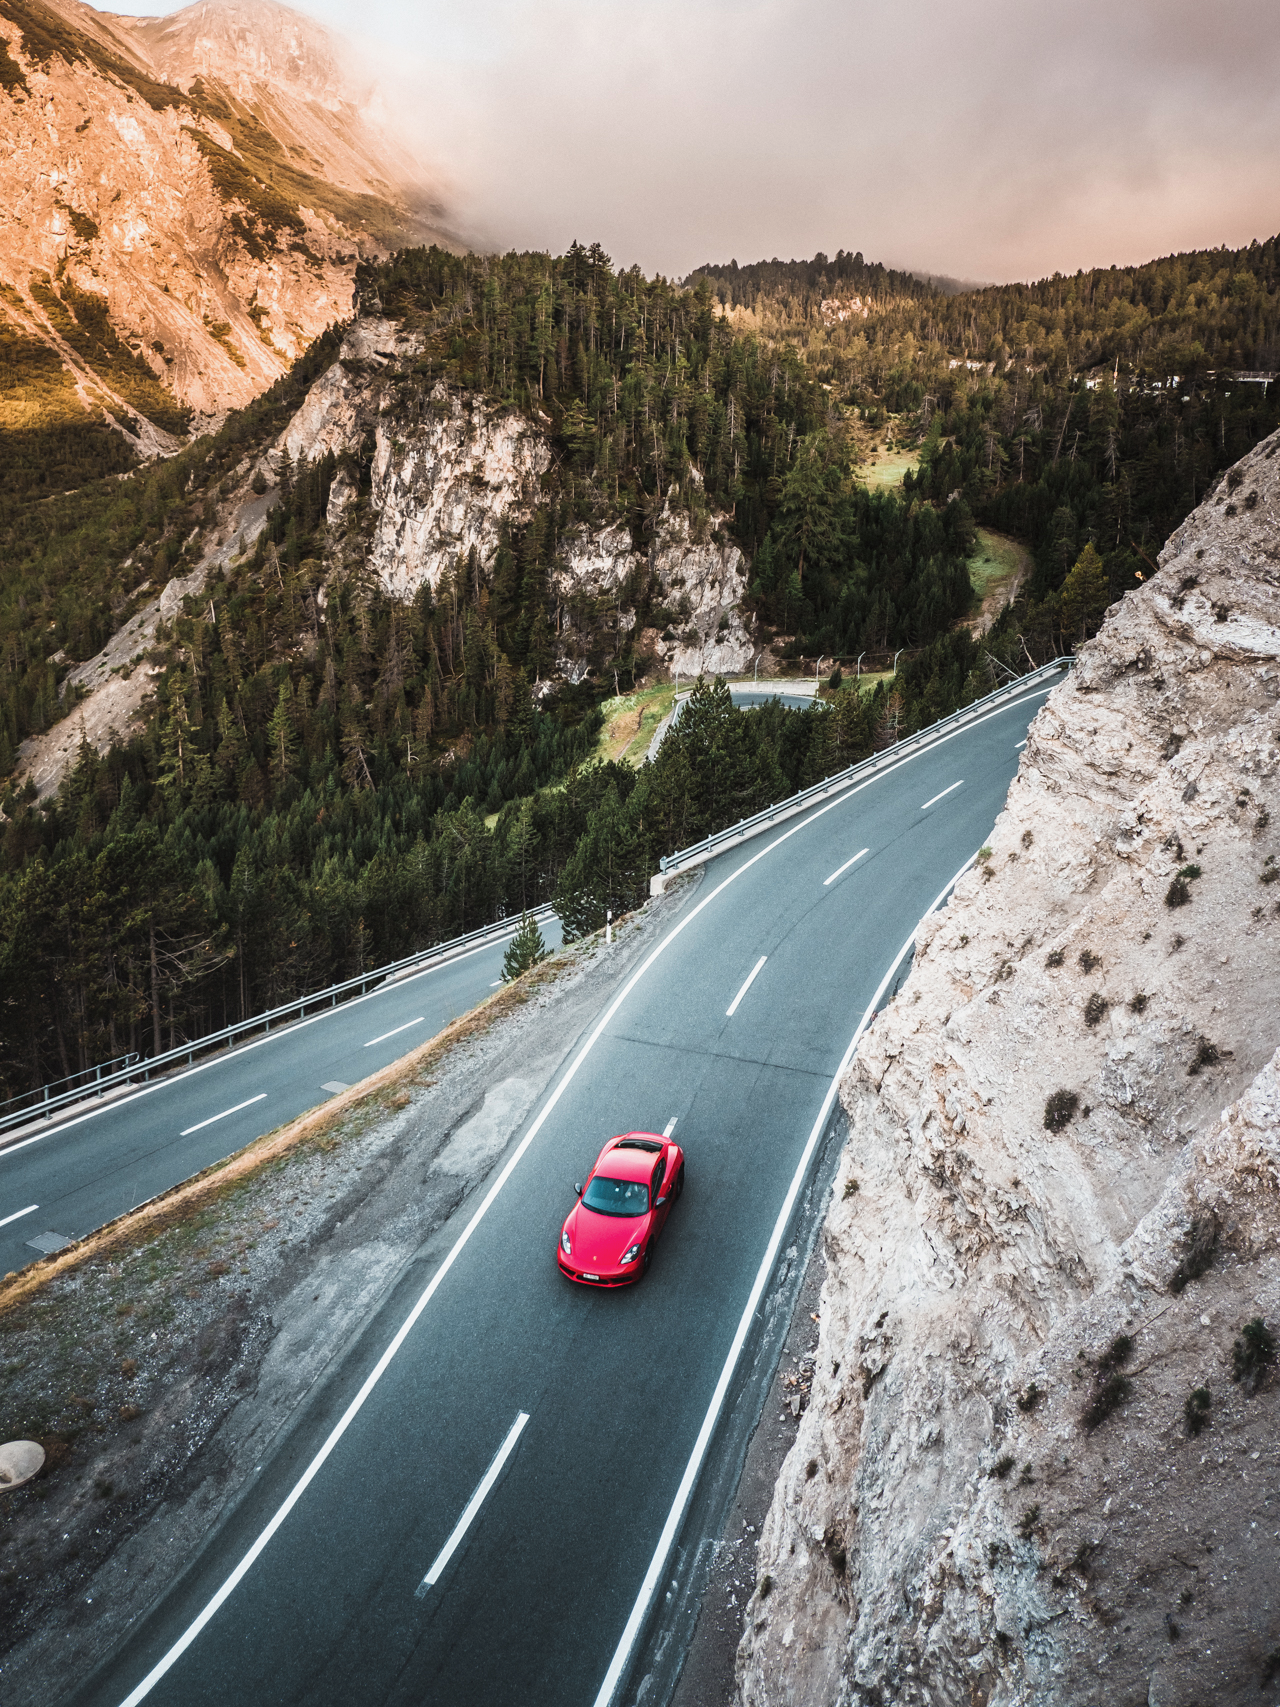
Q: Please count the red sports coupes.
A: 1